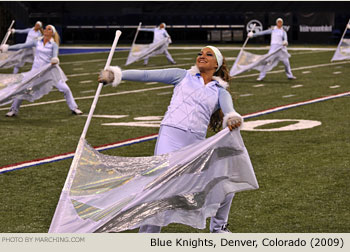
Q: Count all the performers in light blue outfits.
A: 5